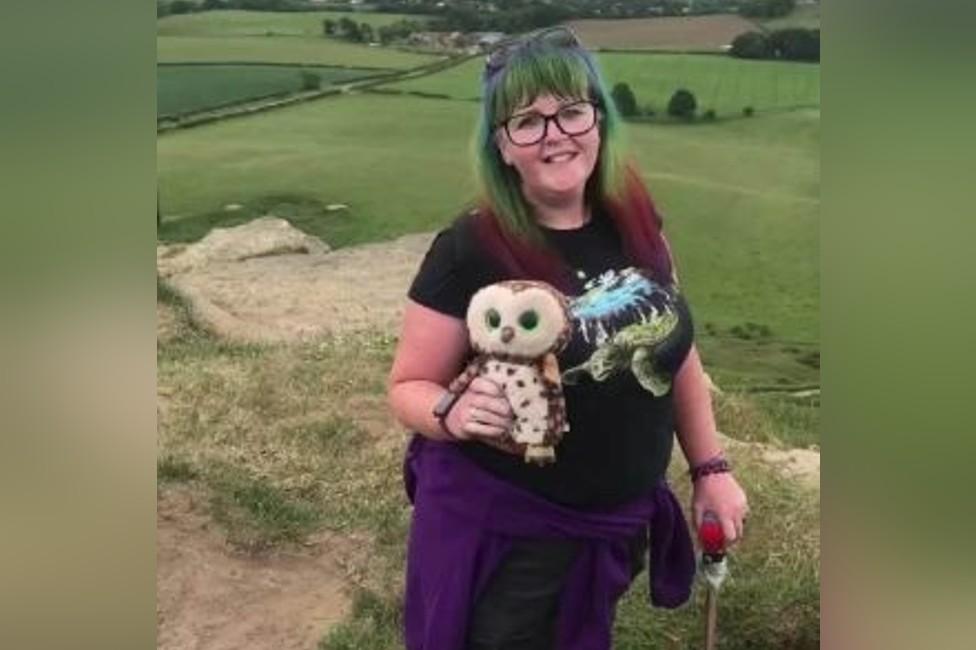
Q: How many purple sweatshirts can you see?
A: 1